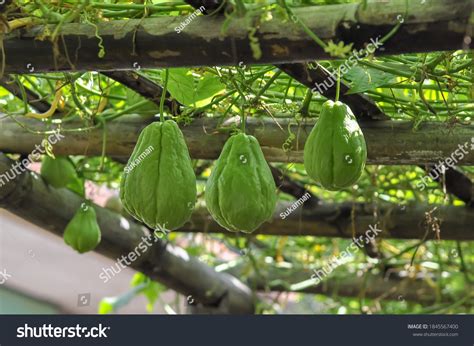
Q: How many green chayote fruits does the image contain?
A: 5